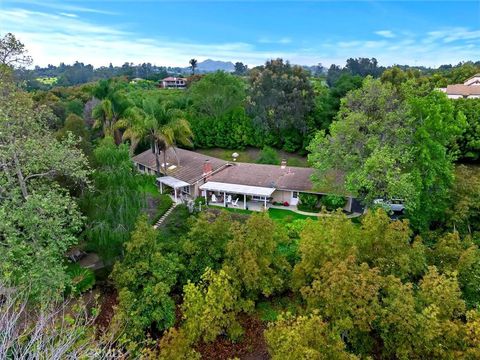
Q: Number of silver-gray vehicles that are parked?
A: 1